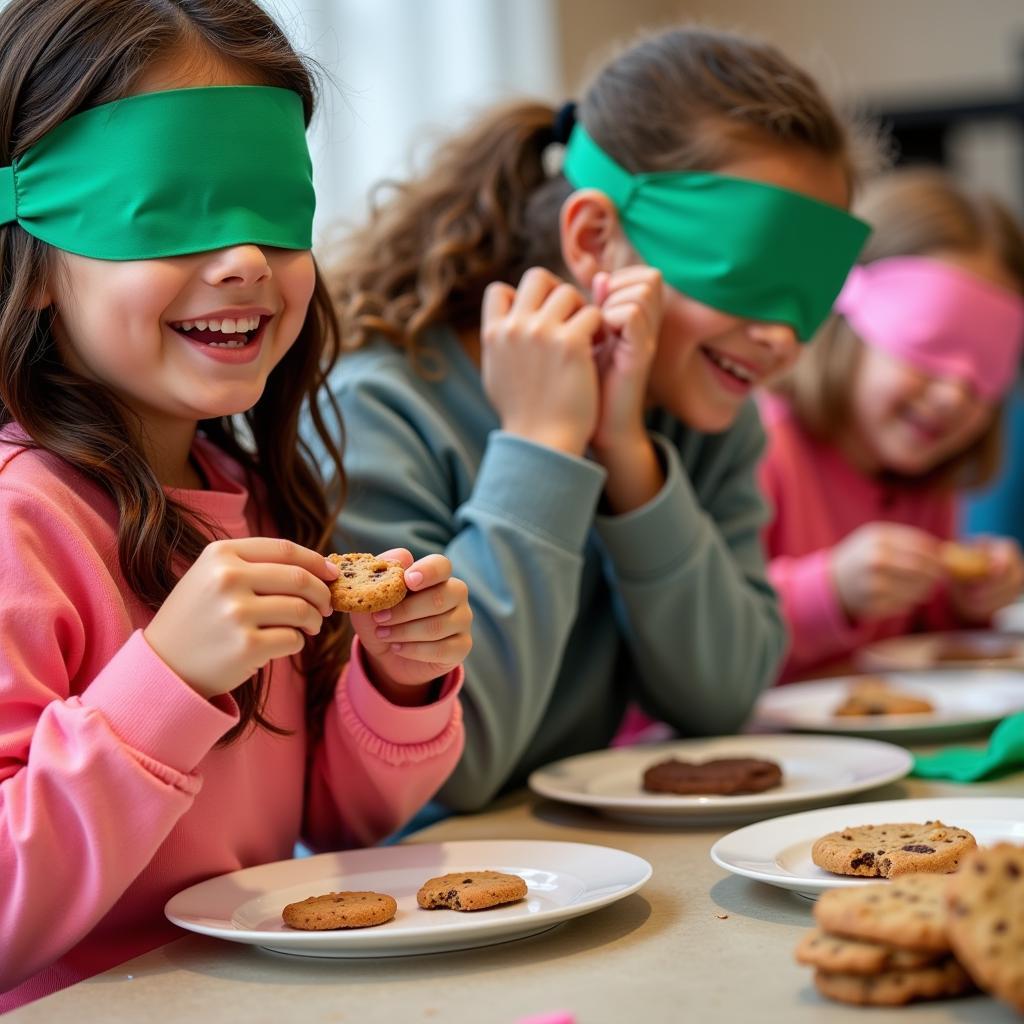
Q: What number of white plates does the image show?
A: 5